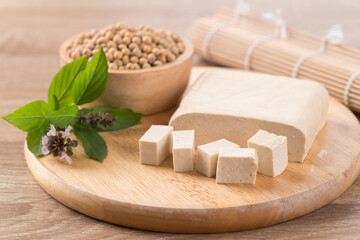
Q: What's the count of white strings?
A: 4